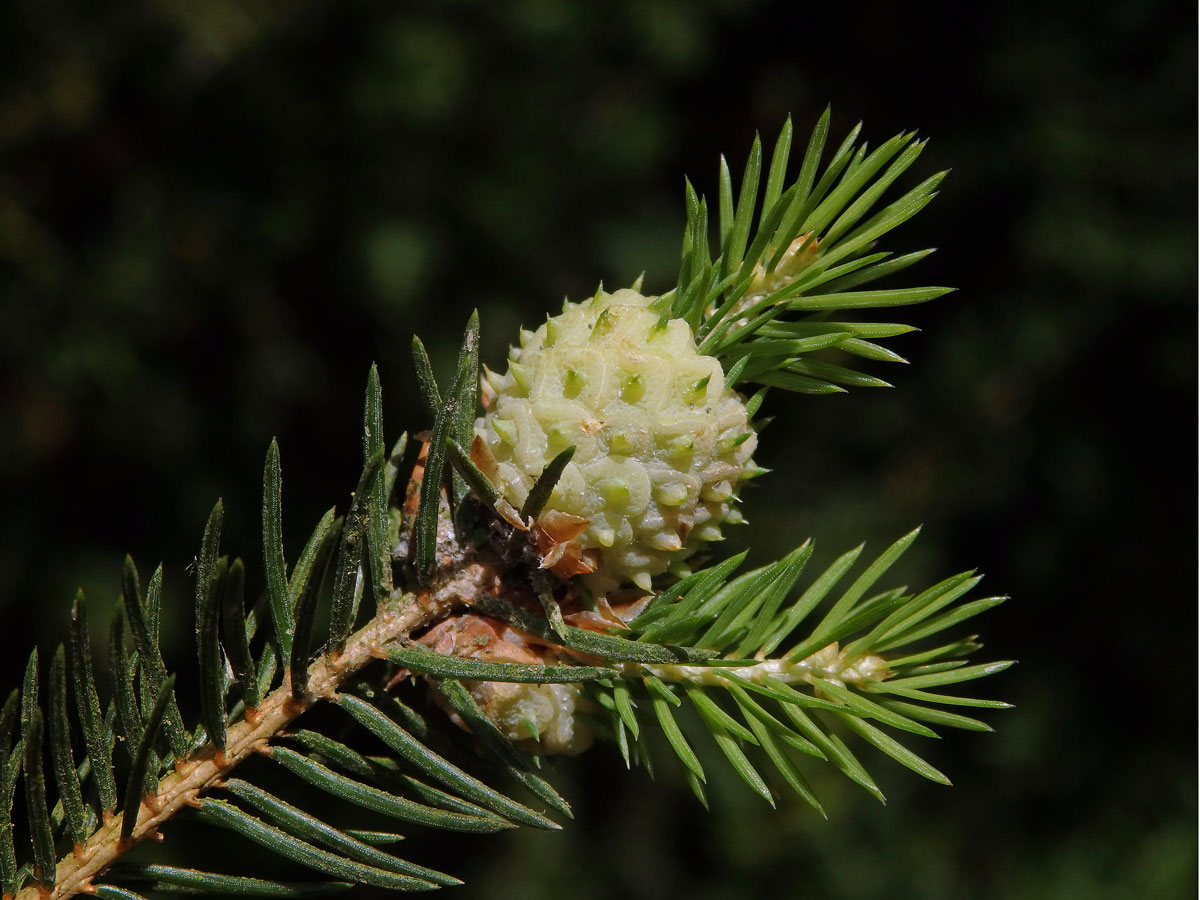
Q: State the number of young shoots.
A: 2